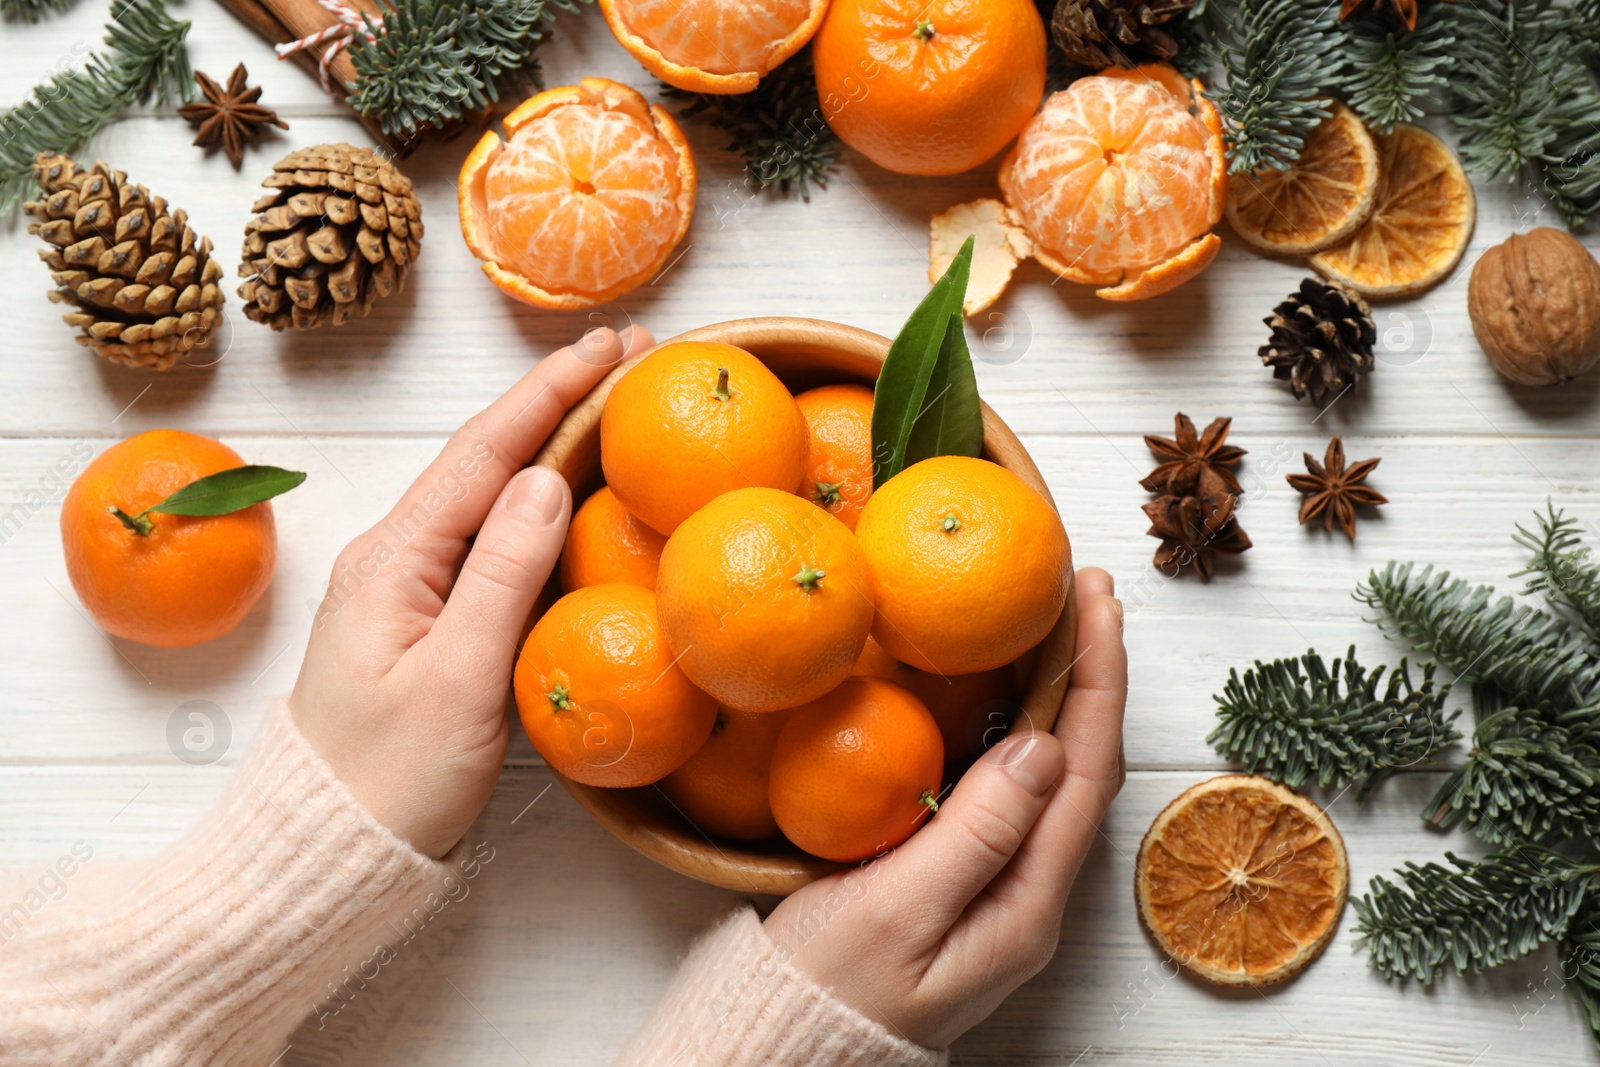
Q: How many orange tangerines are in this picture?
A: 14